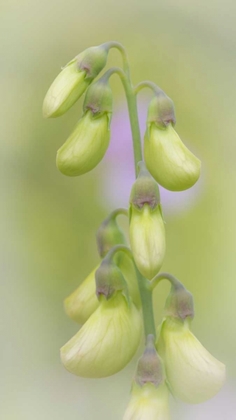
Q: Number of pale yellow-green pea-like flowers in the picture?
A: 8